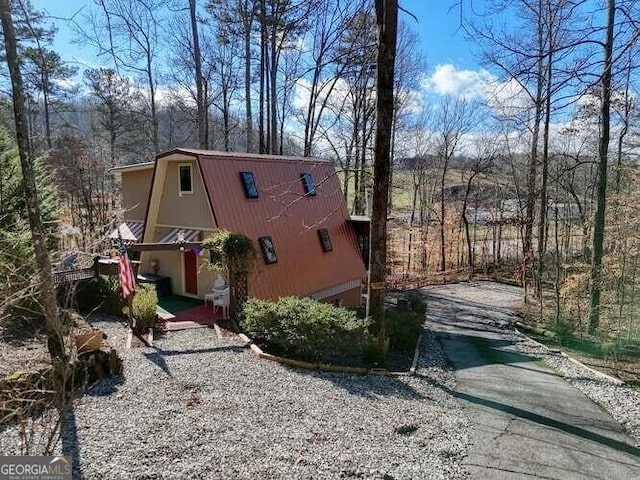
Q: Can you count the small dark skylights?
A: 4